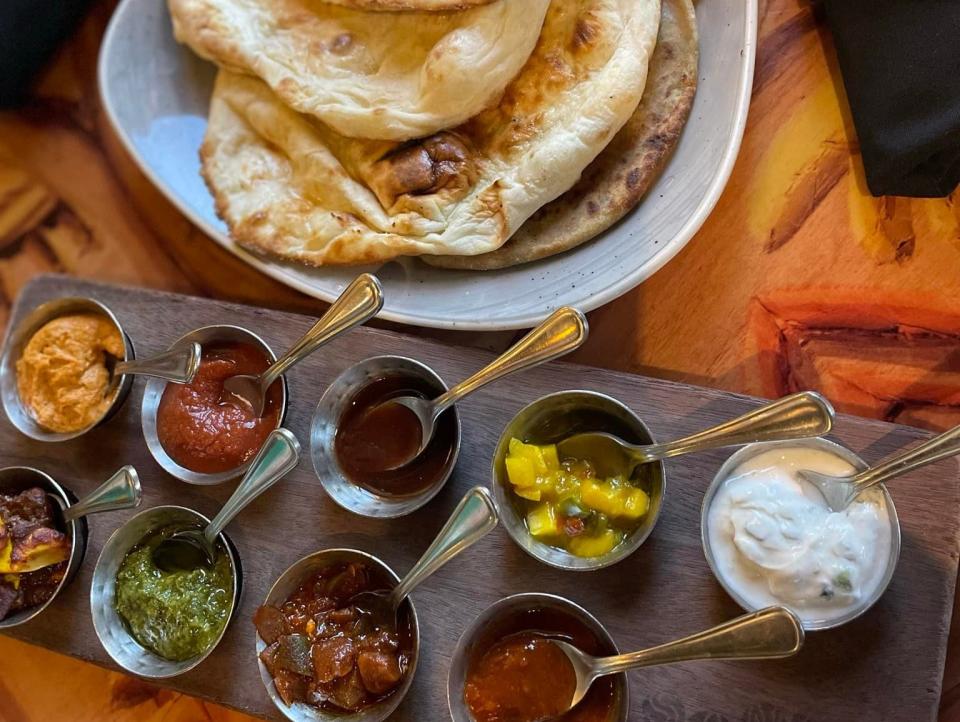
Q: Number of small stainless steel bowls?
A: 9